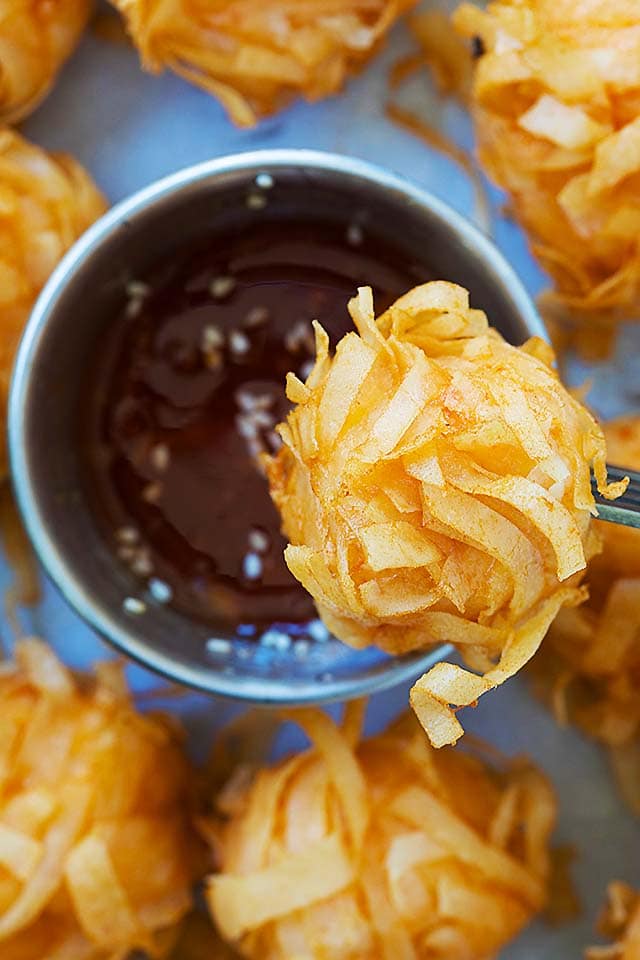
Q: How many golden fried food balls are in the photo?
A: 9